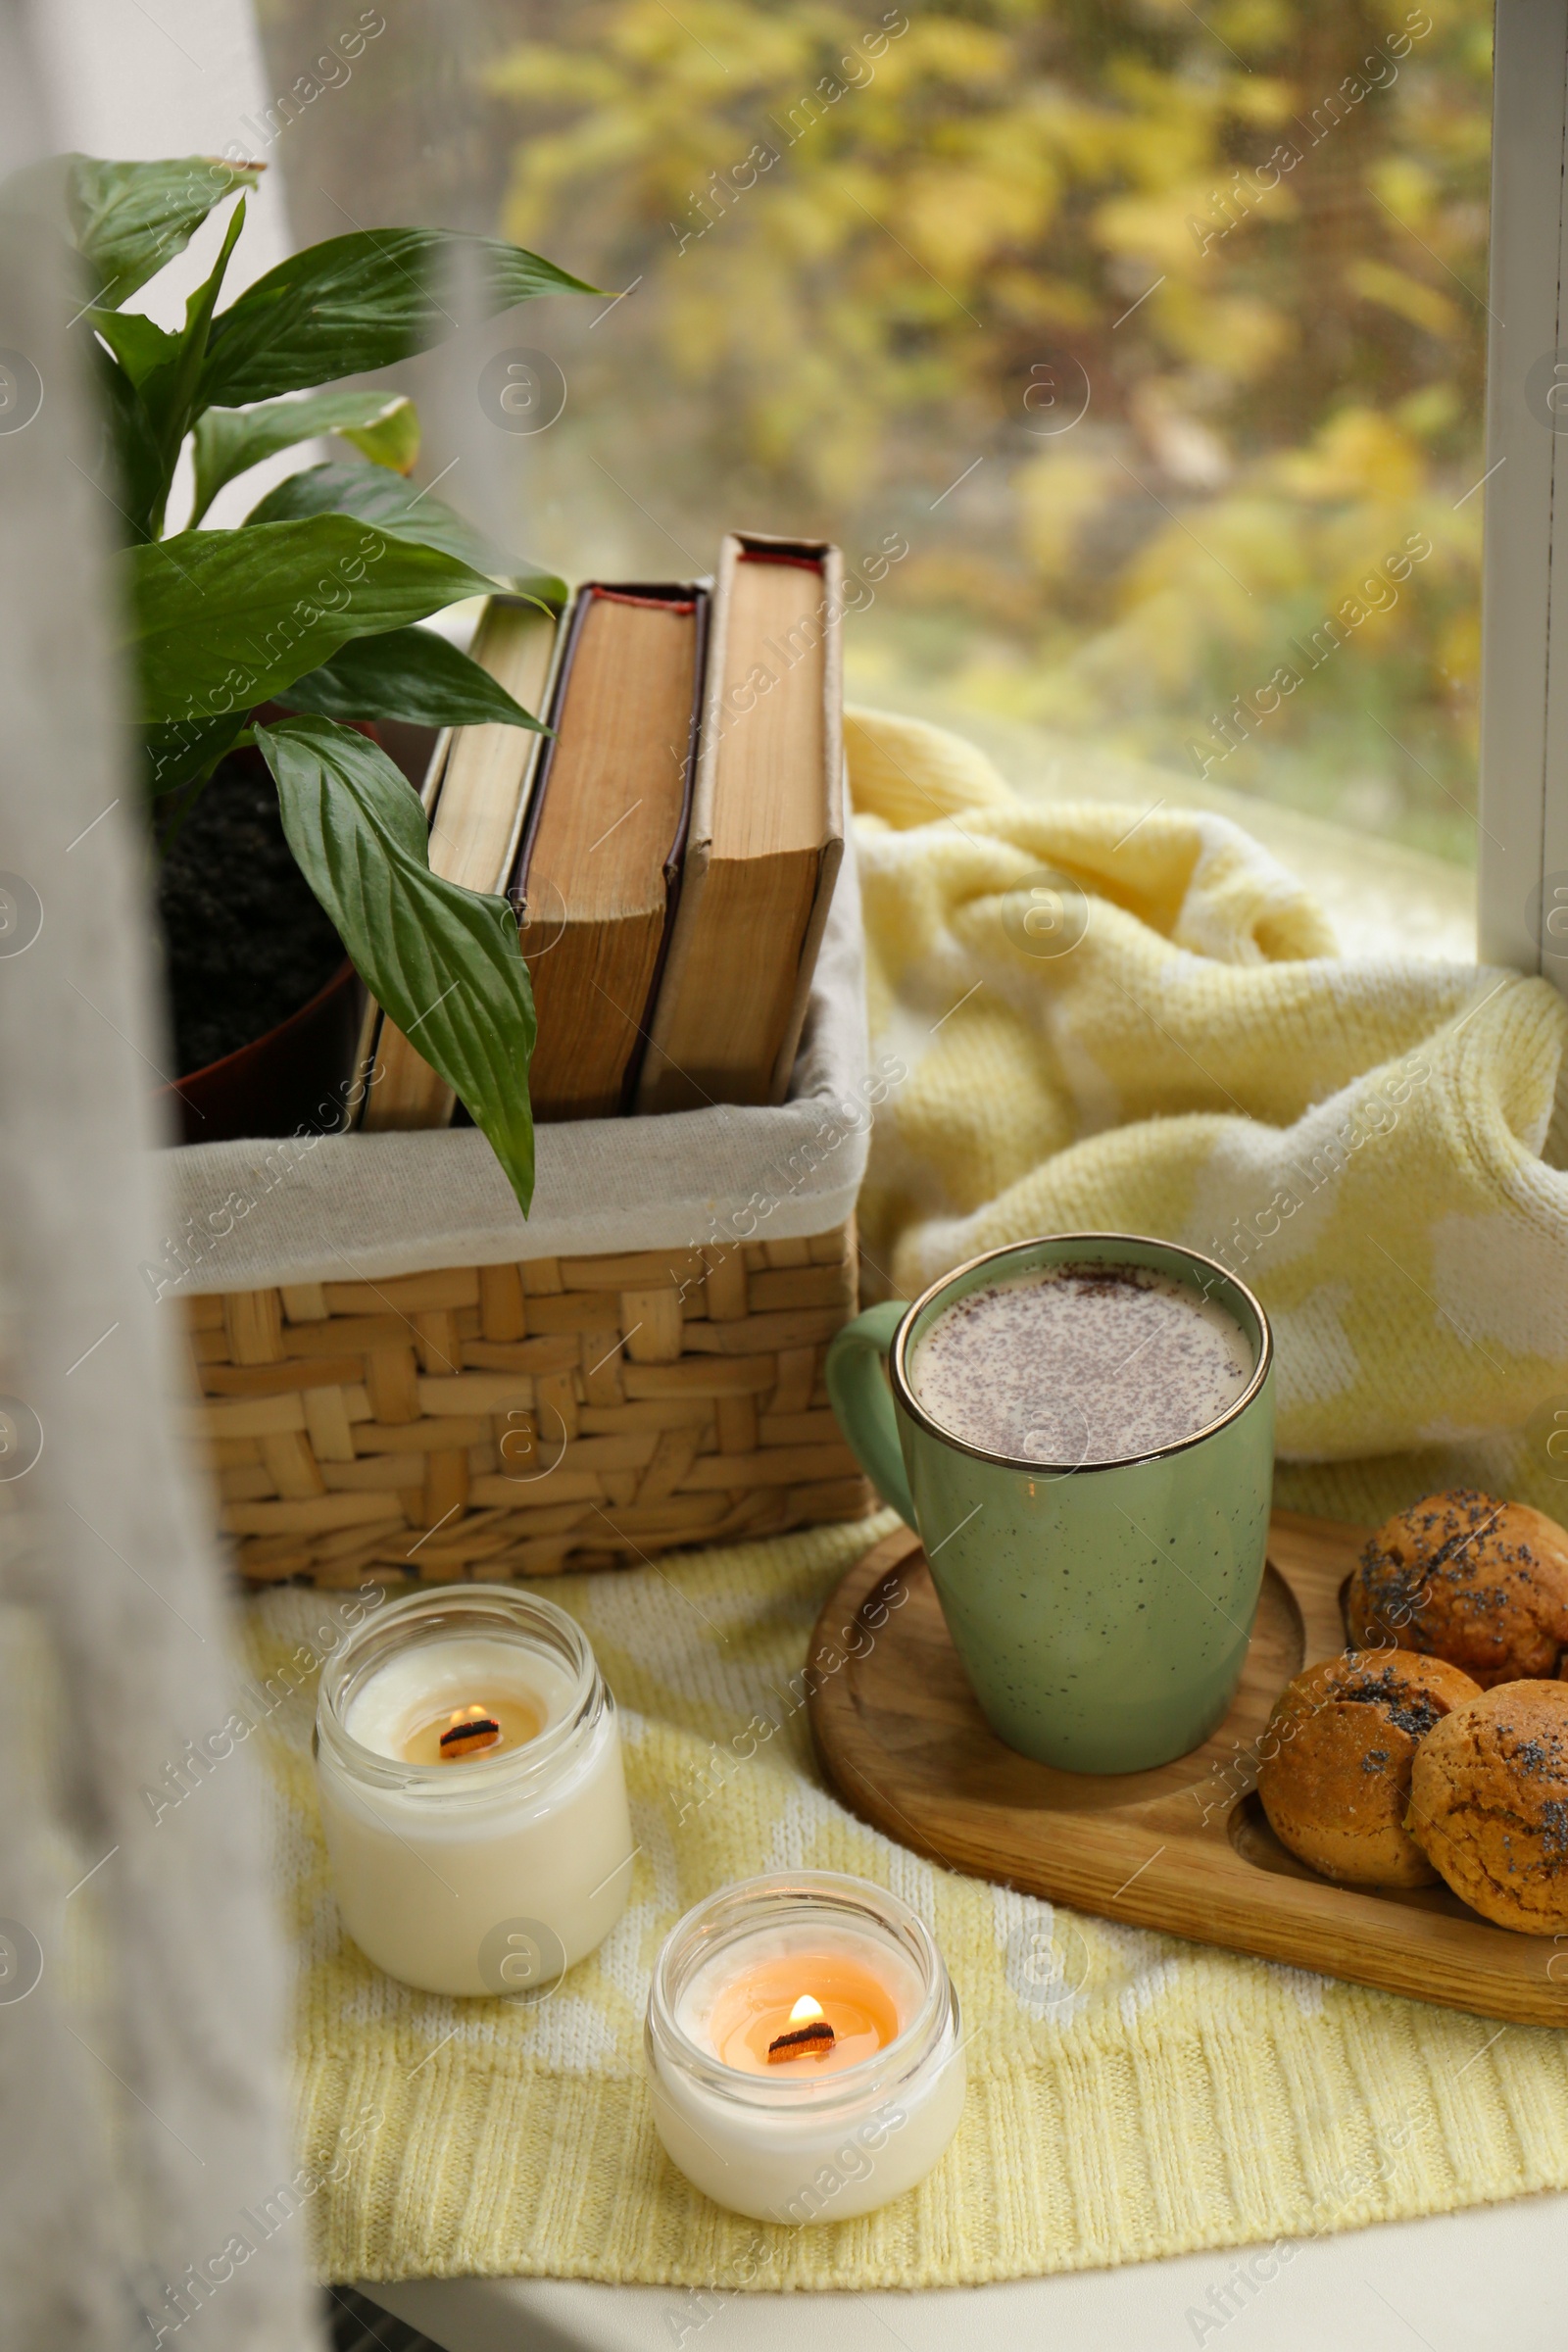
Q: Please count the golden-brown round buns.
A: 3